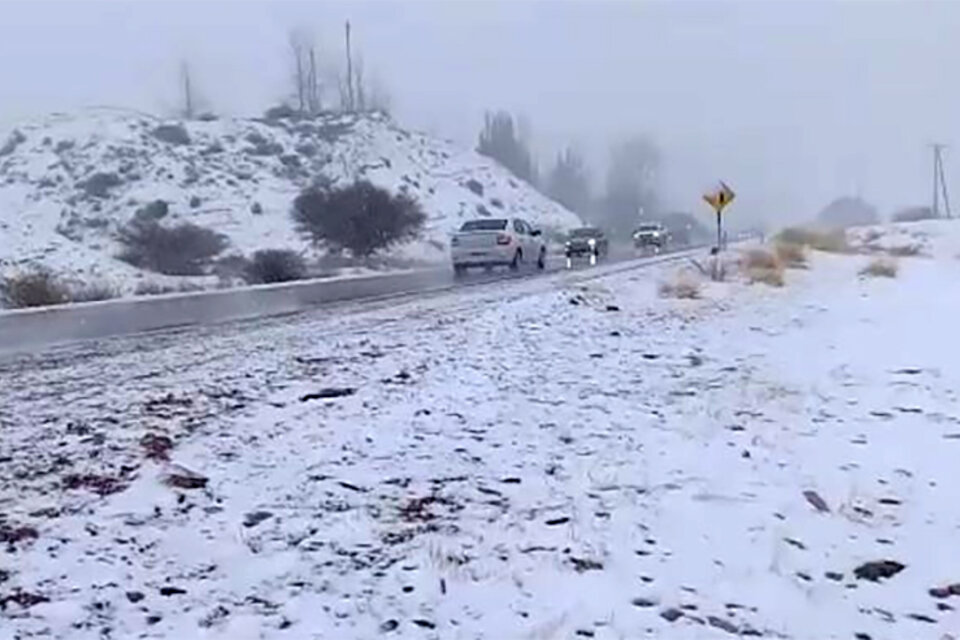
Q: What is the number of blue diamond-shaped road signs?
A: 0